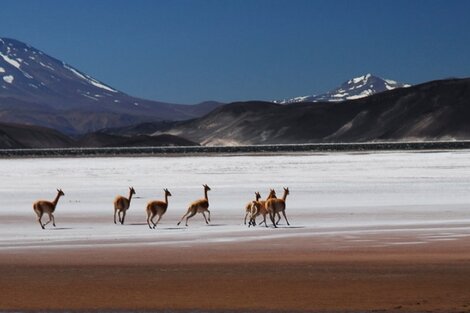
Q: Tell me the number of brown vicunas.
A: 7